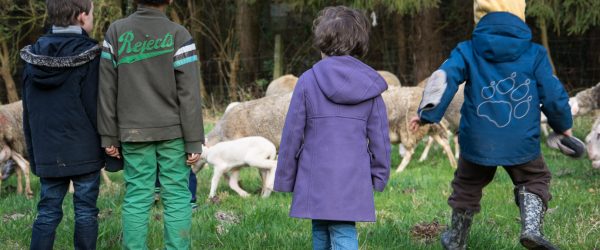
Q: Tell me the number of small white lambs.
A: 1